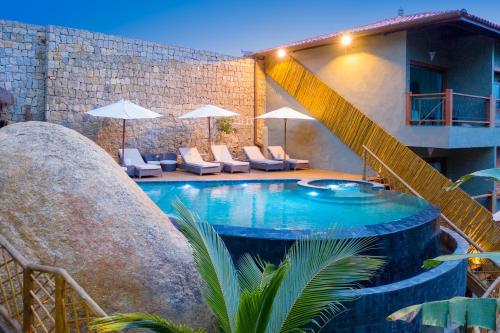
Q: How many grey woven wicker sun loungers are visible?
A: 5